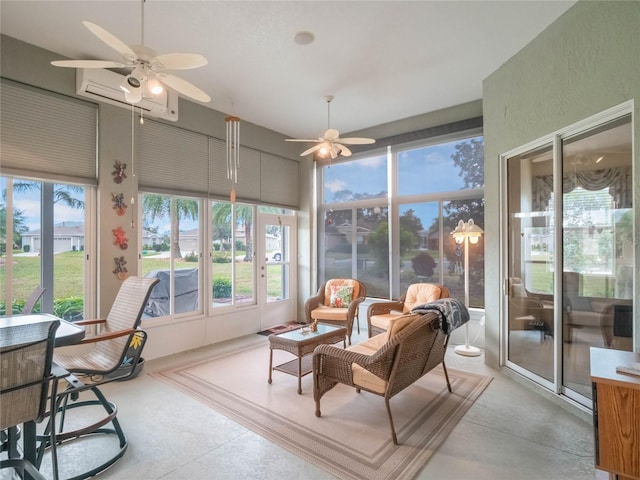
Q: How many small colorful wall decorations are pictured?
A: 4